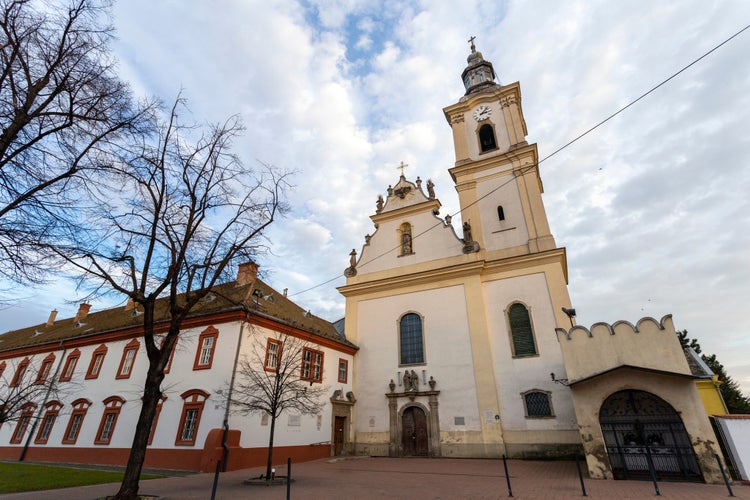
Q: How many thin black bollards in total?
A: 6